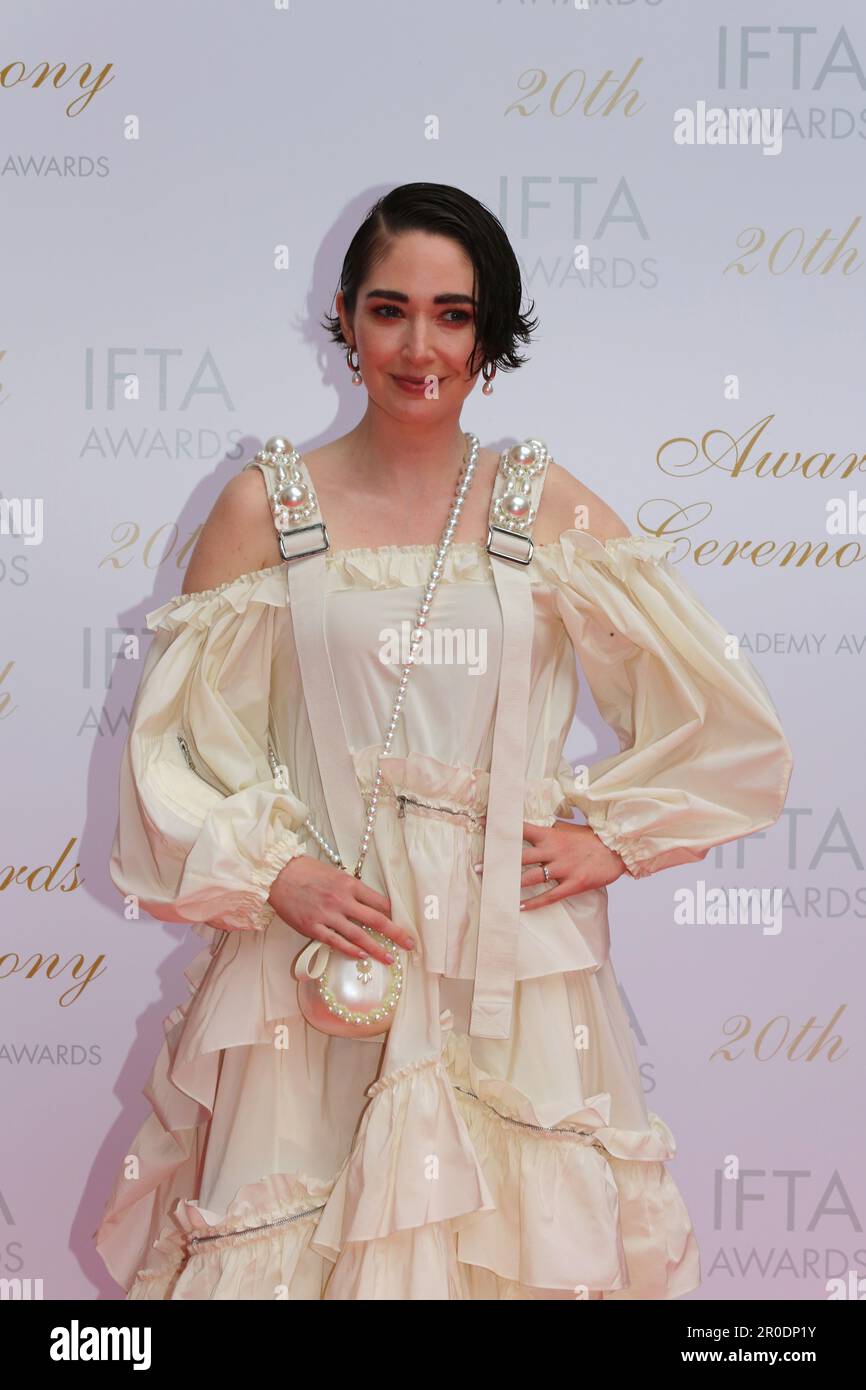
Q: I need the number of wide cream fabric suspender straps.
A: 2